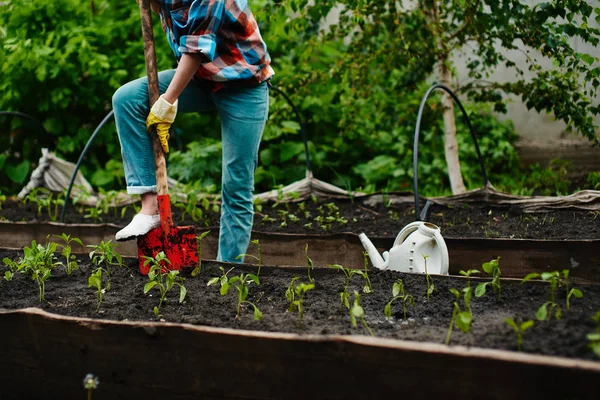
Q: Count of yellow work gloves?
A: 1